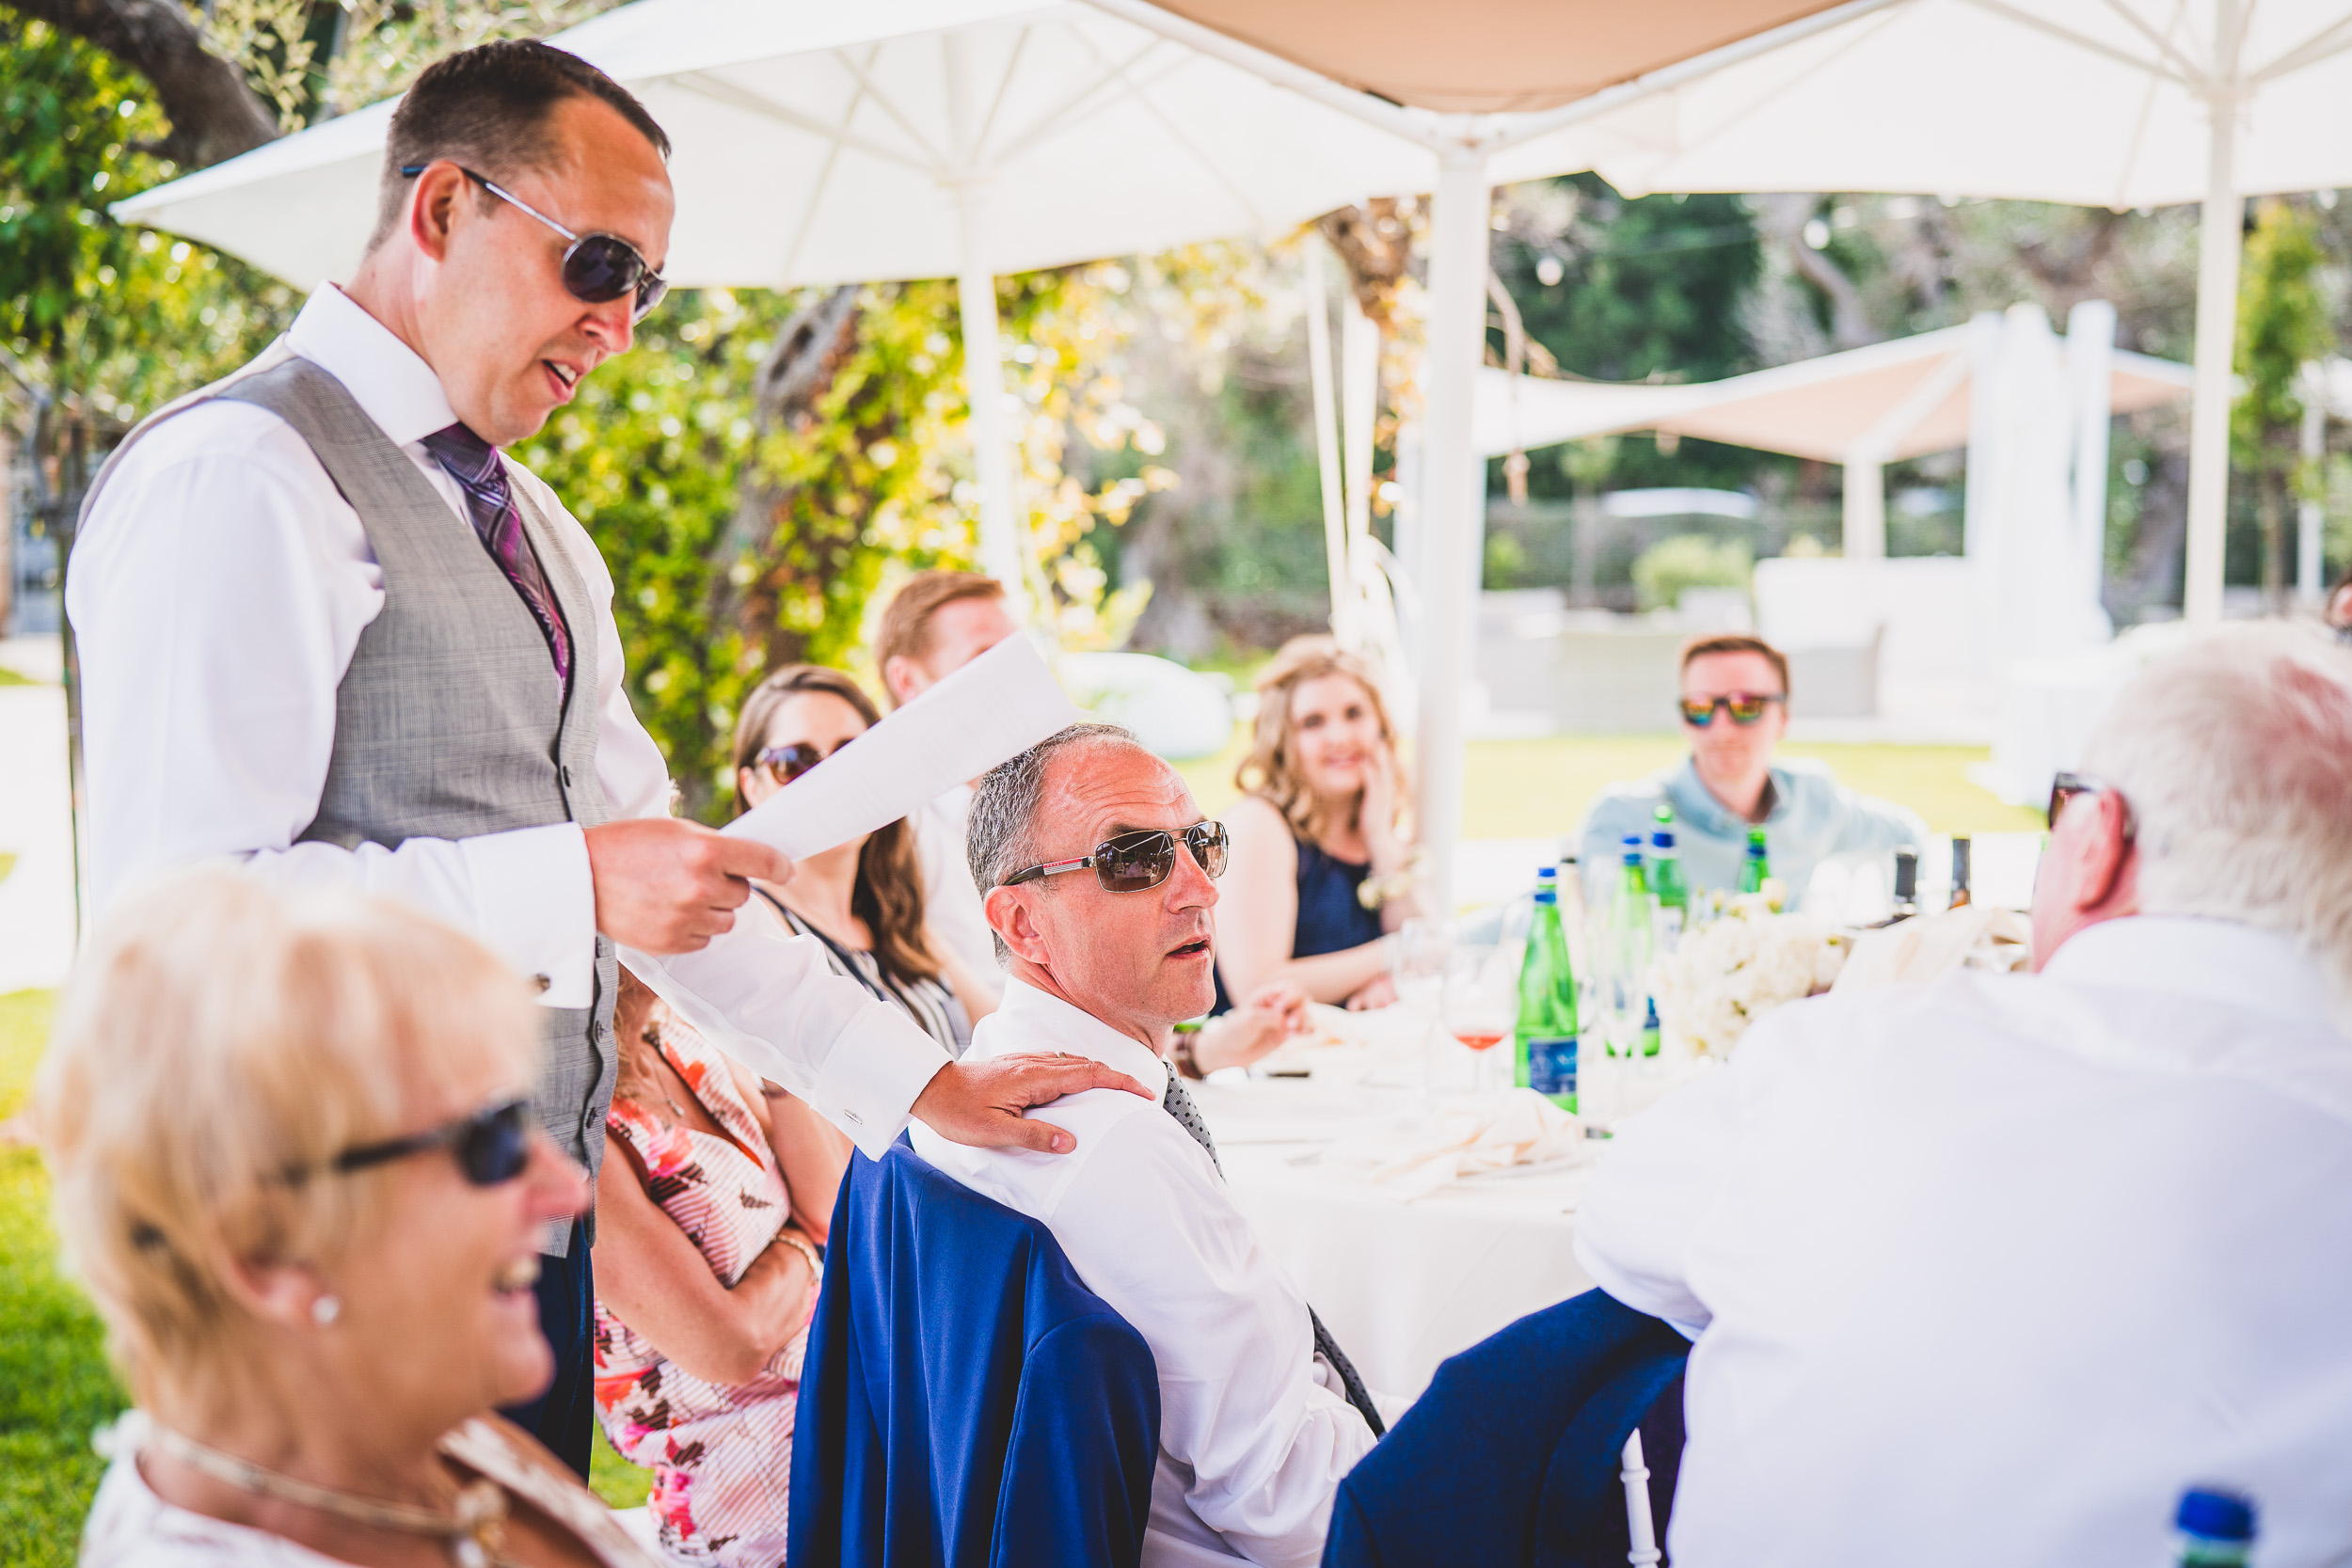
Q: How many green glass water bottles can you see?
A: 5